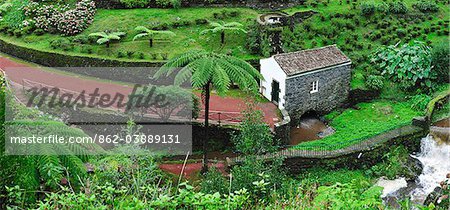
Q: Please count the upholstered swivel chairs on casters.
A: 0